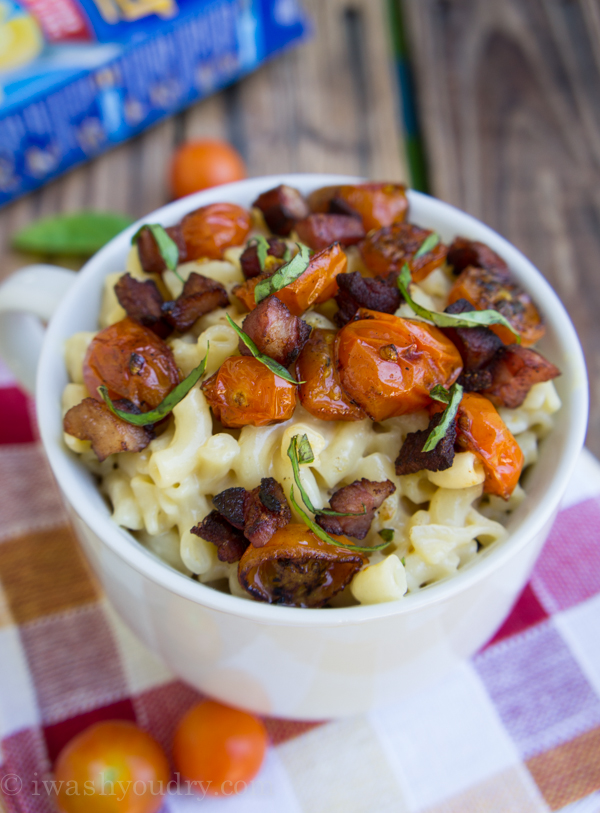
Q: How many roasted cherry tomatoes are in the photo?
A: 11